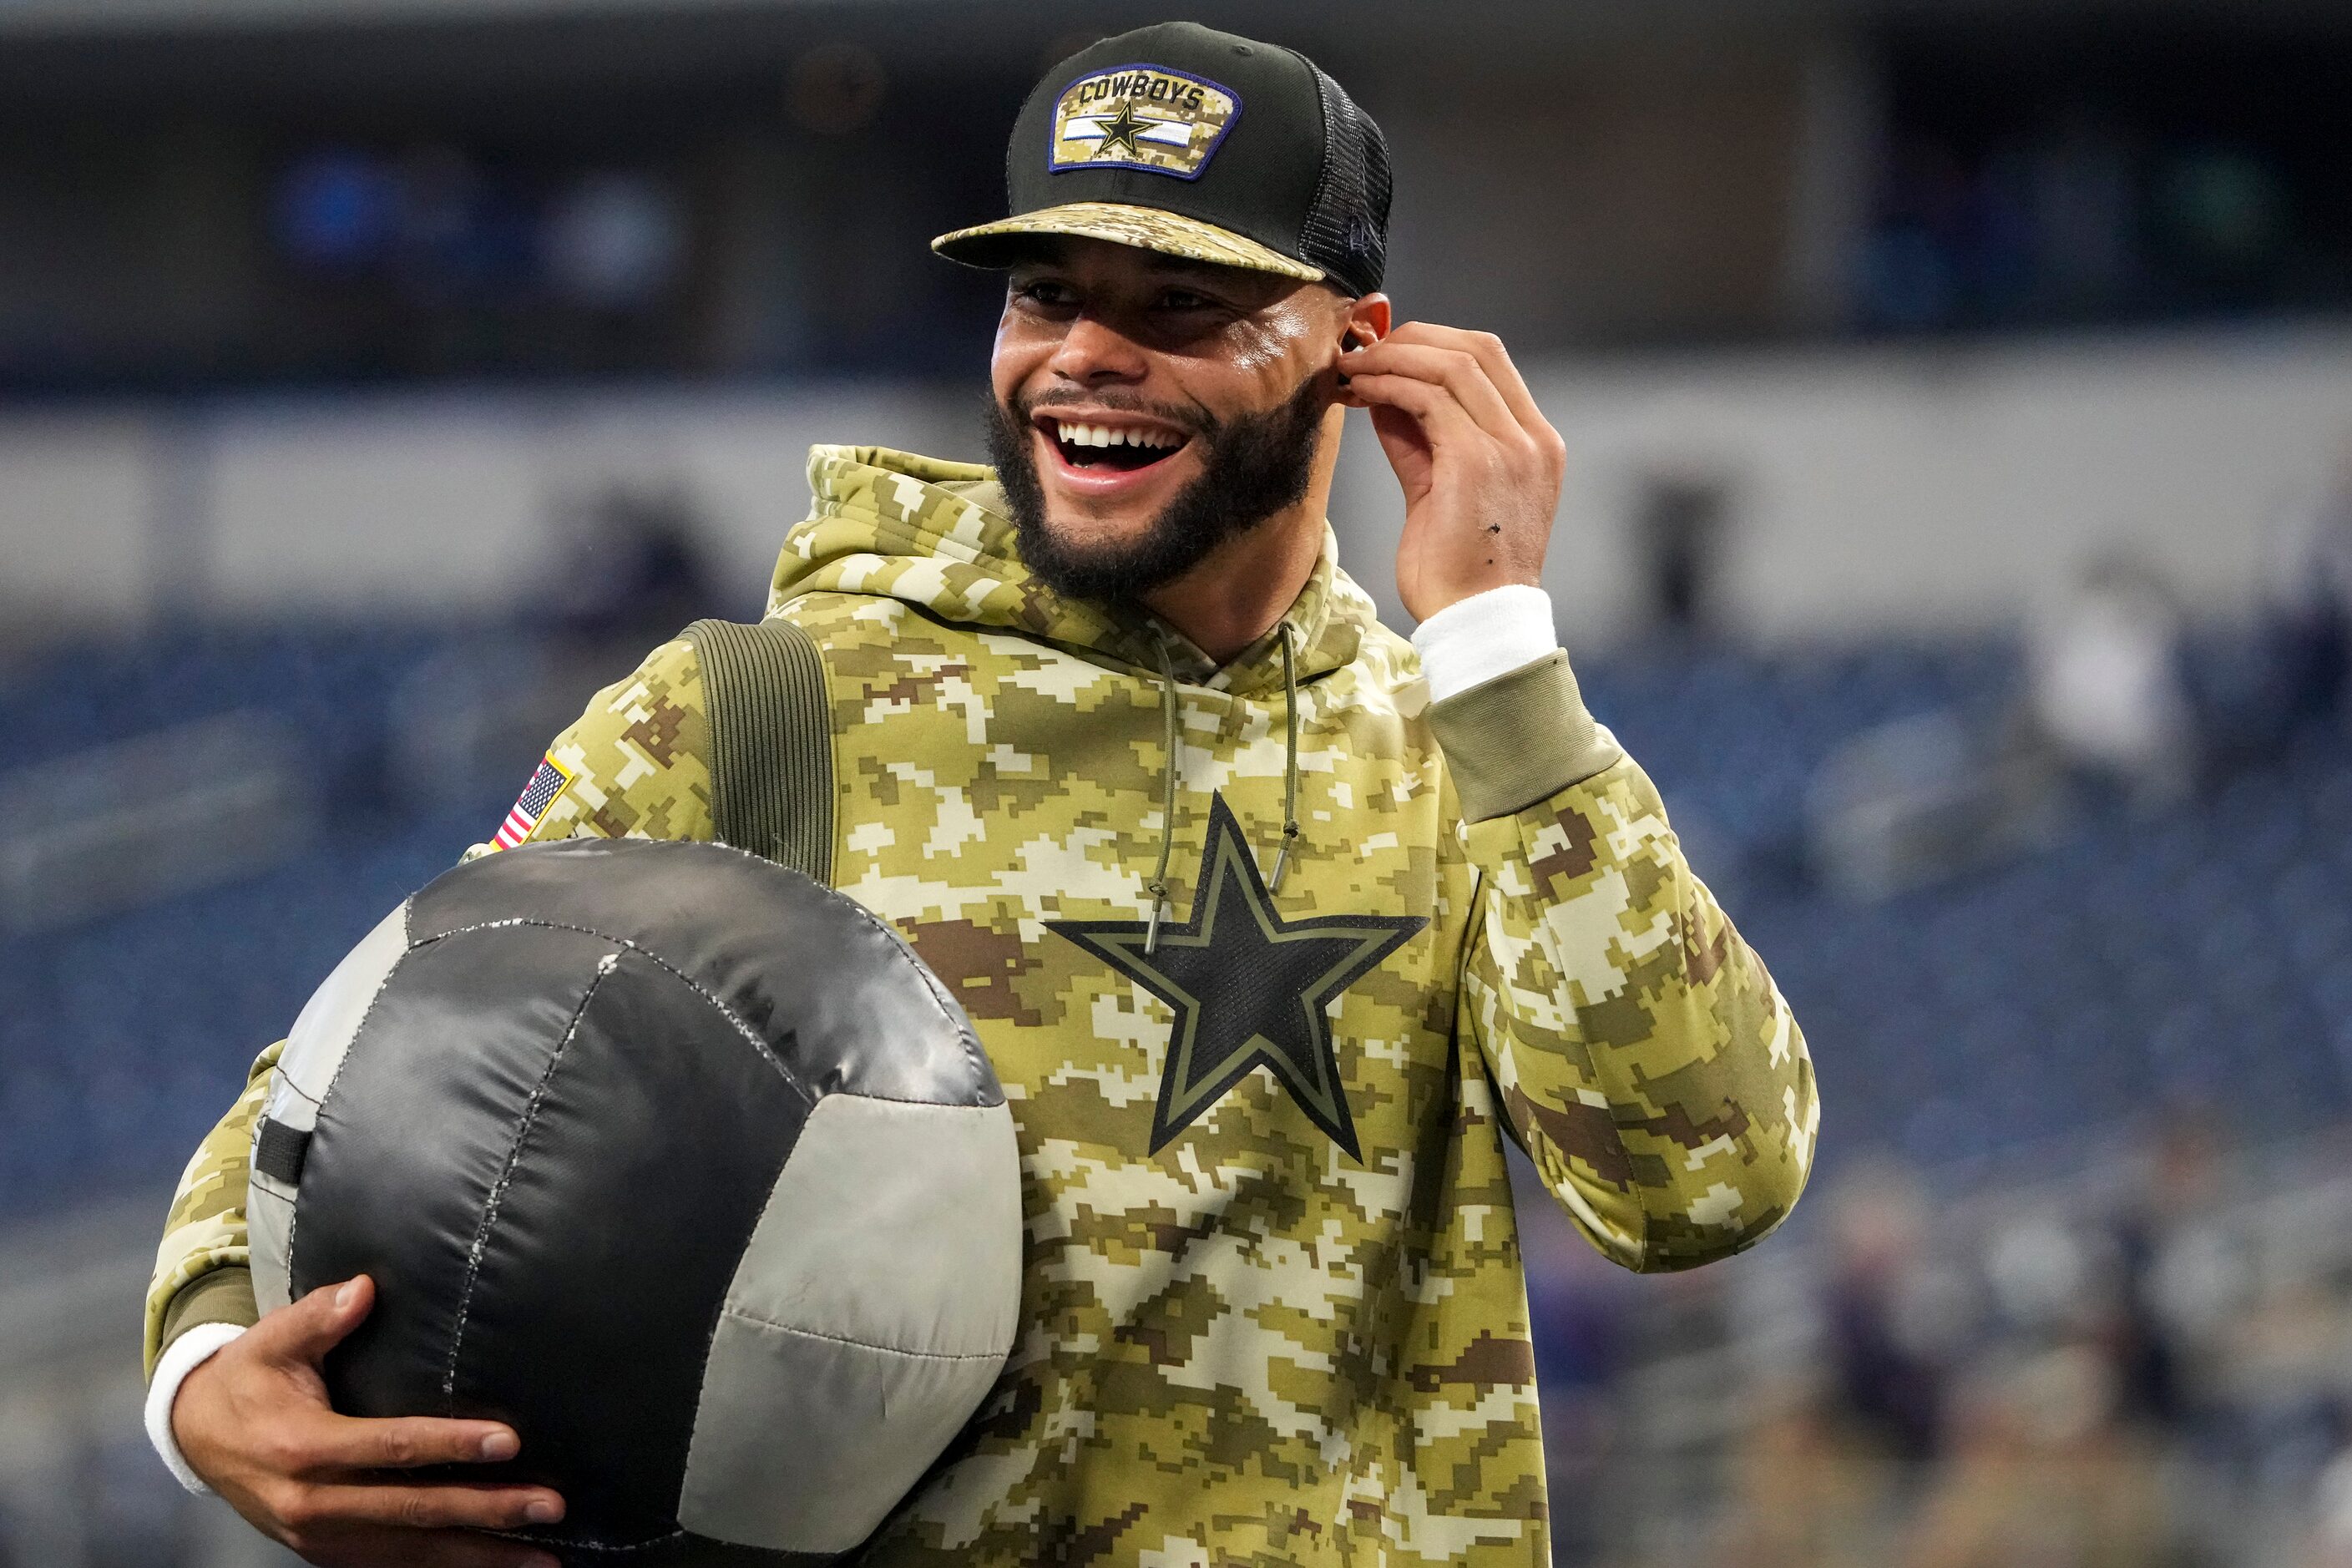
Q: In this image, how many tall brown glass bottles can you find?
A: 0